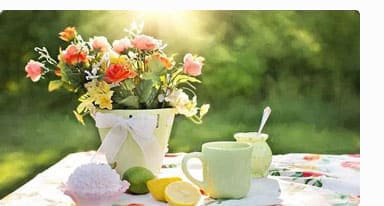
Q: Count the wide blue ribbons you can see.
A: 0